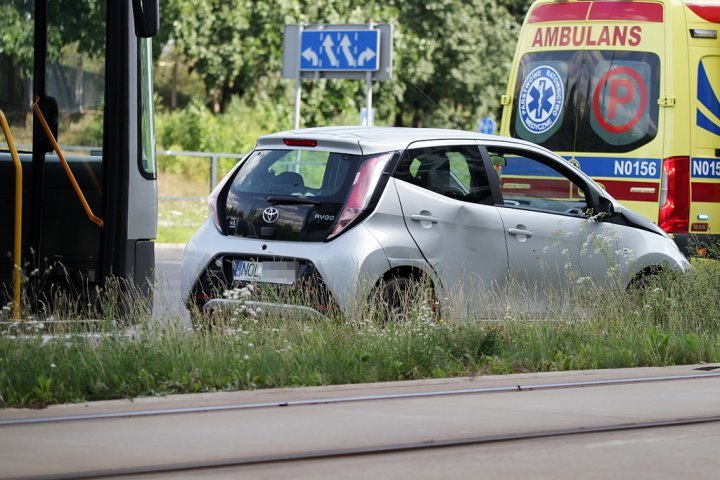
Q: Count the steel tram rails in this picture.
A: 2